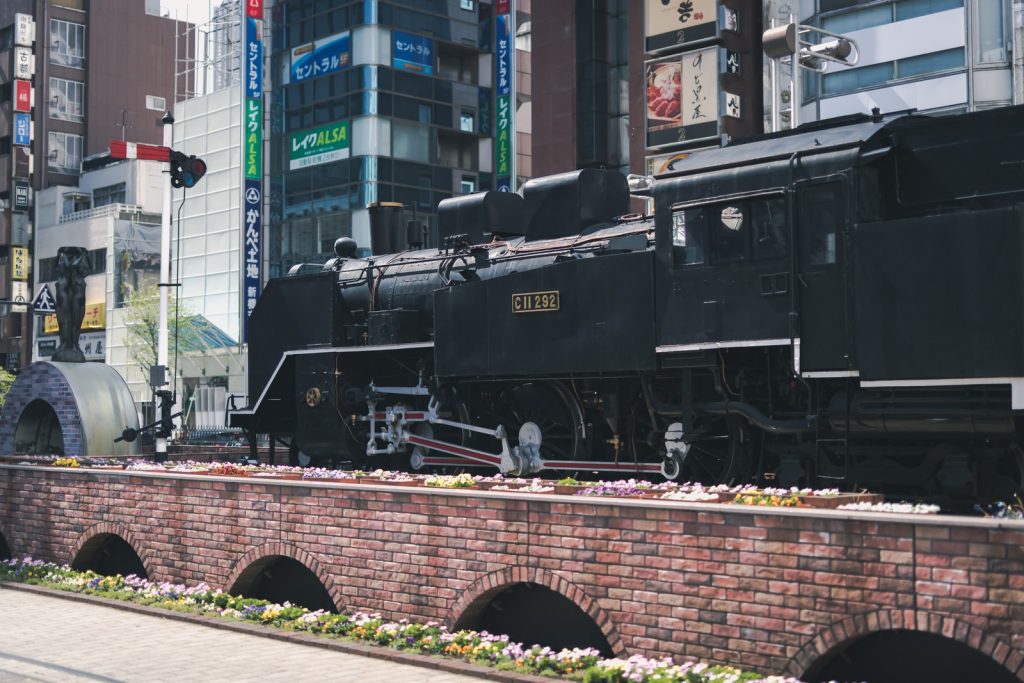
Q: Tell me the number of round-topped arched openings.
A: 6